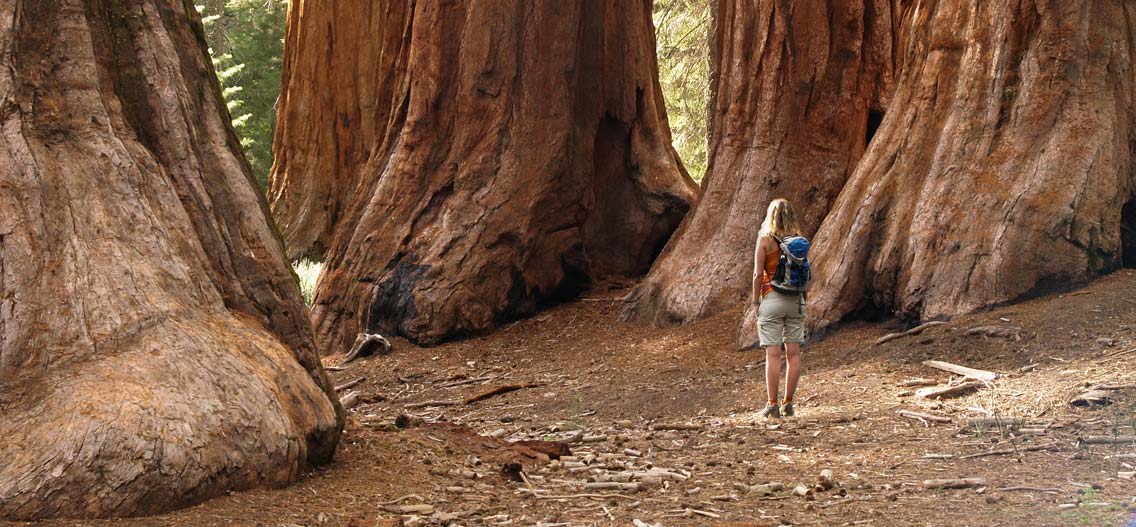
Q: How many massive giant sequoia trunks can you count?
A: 5